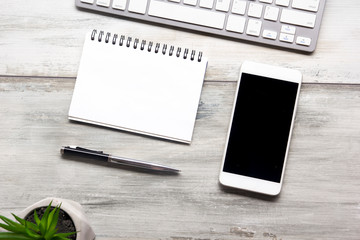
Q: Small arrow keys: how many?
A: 4